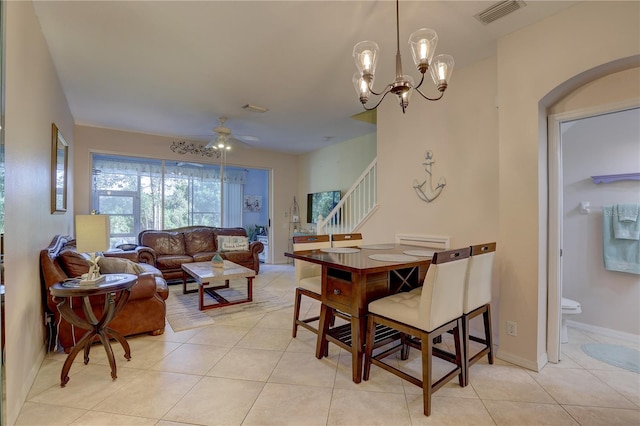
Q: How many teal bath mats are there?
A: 1